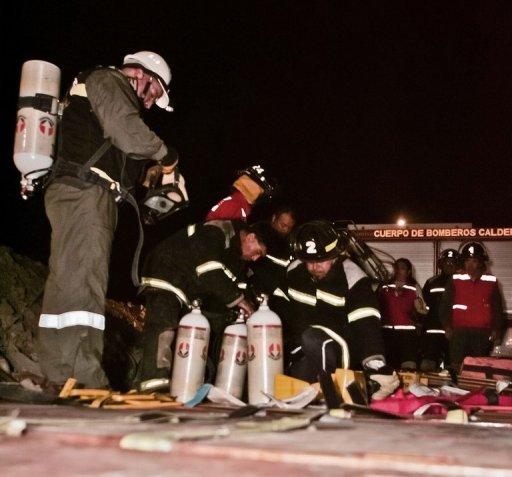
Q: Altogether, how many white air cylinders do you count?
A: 4